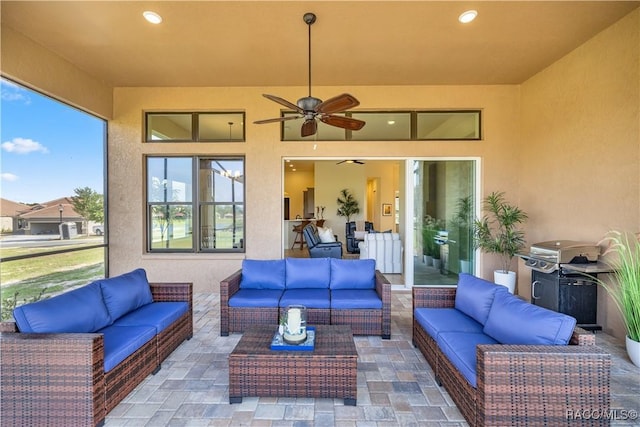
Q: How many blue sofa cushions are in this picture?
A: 14